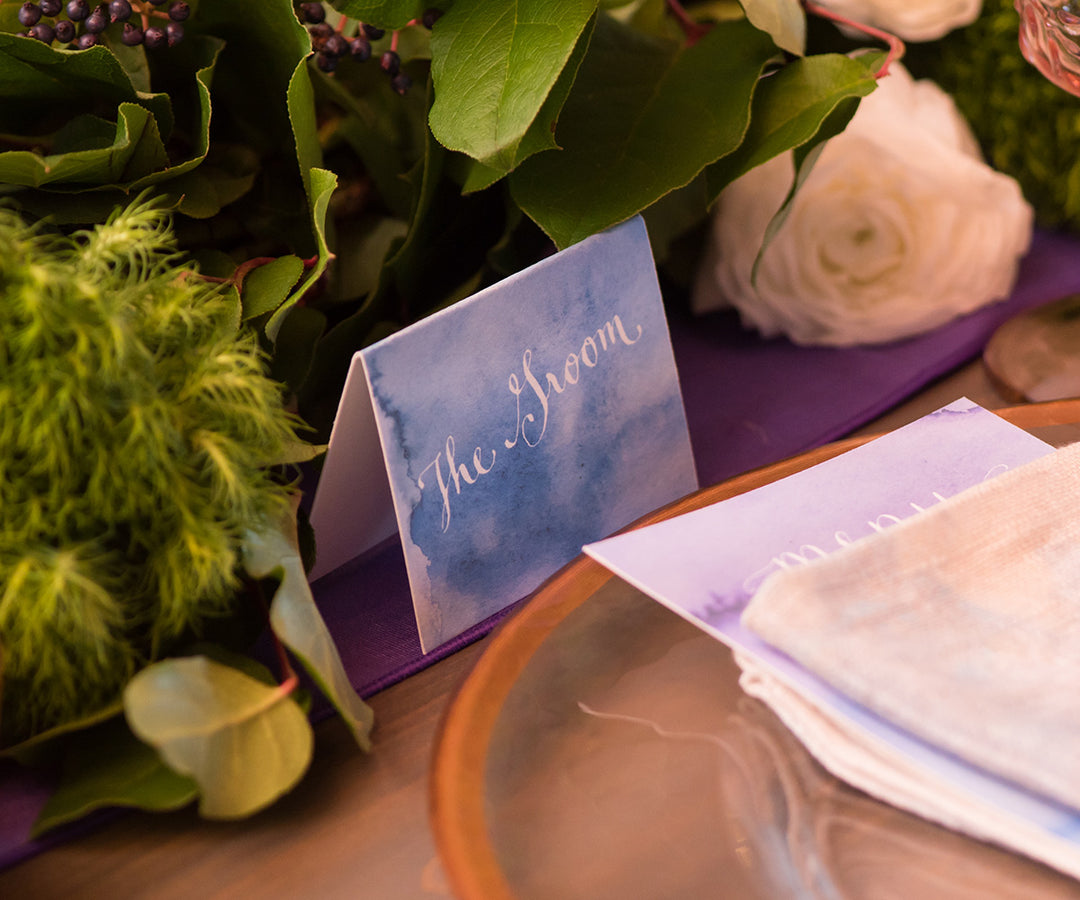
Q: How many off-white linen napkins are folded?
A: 1